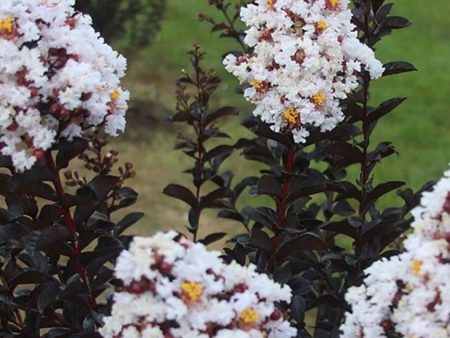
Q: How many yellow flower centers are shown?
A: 11